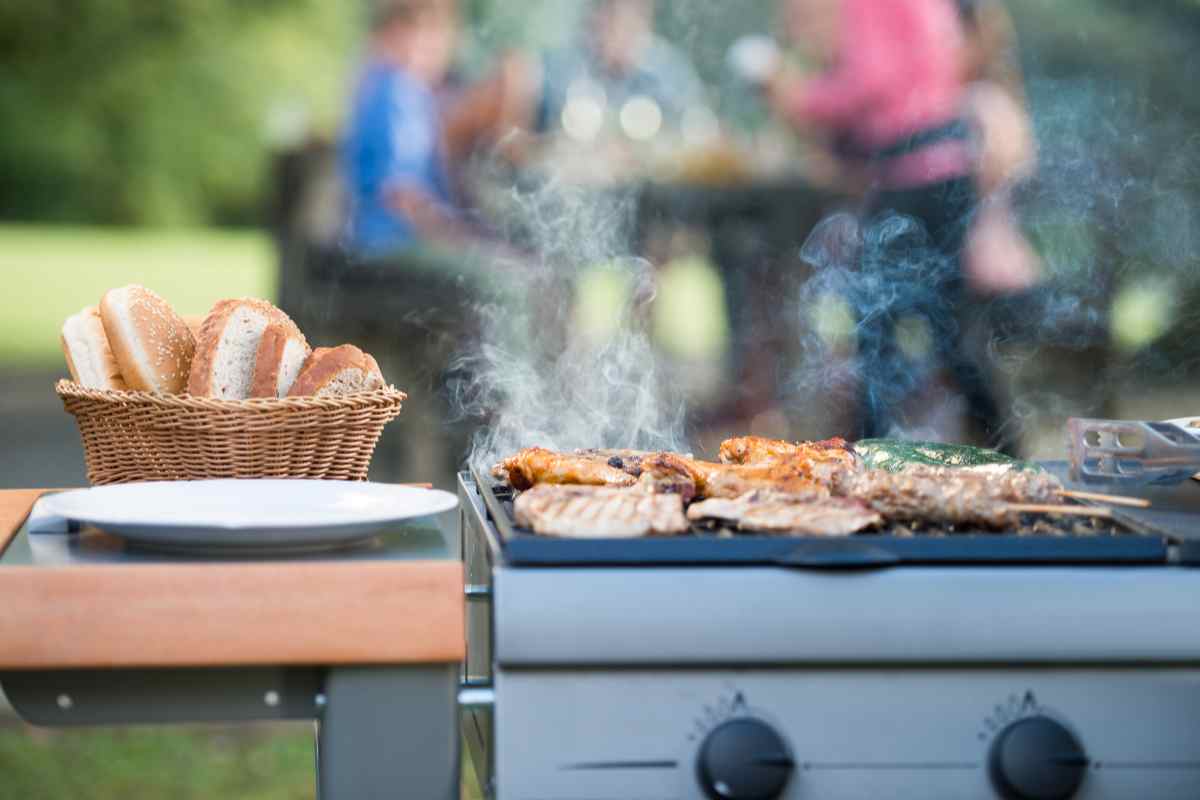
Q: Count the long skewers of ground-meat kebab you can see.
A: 2